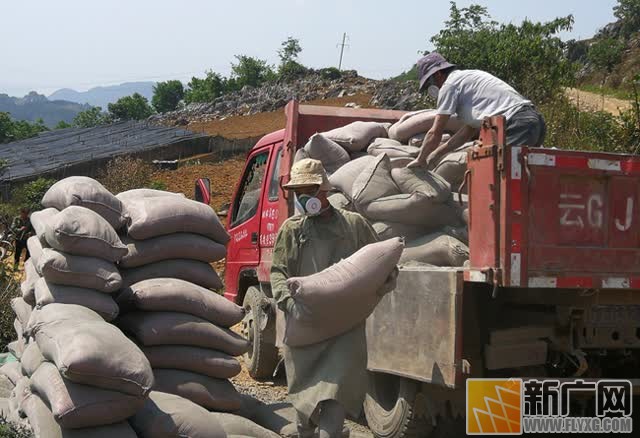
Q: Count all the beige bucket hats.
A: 1